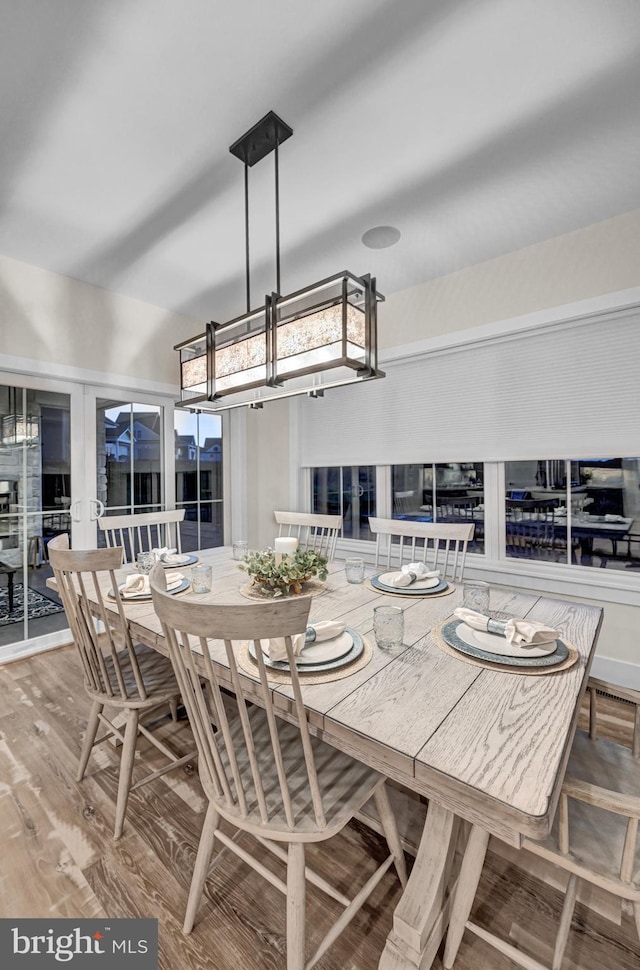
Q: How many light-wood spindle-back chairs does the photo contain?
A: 6